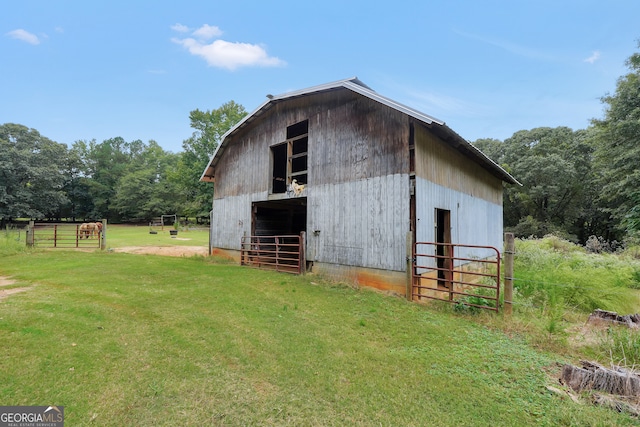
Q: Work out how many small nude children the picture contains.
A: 0